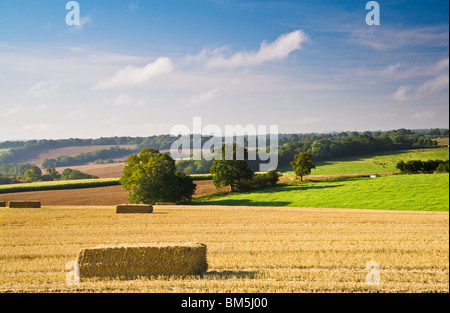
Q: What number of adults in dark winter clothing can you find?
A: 0